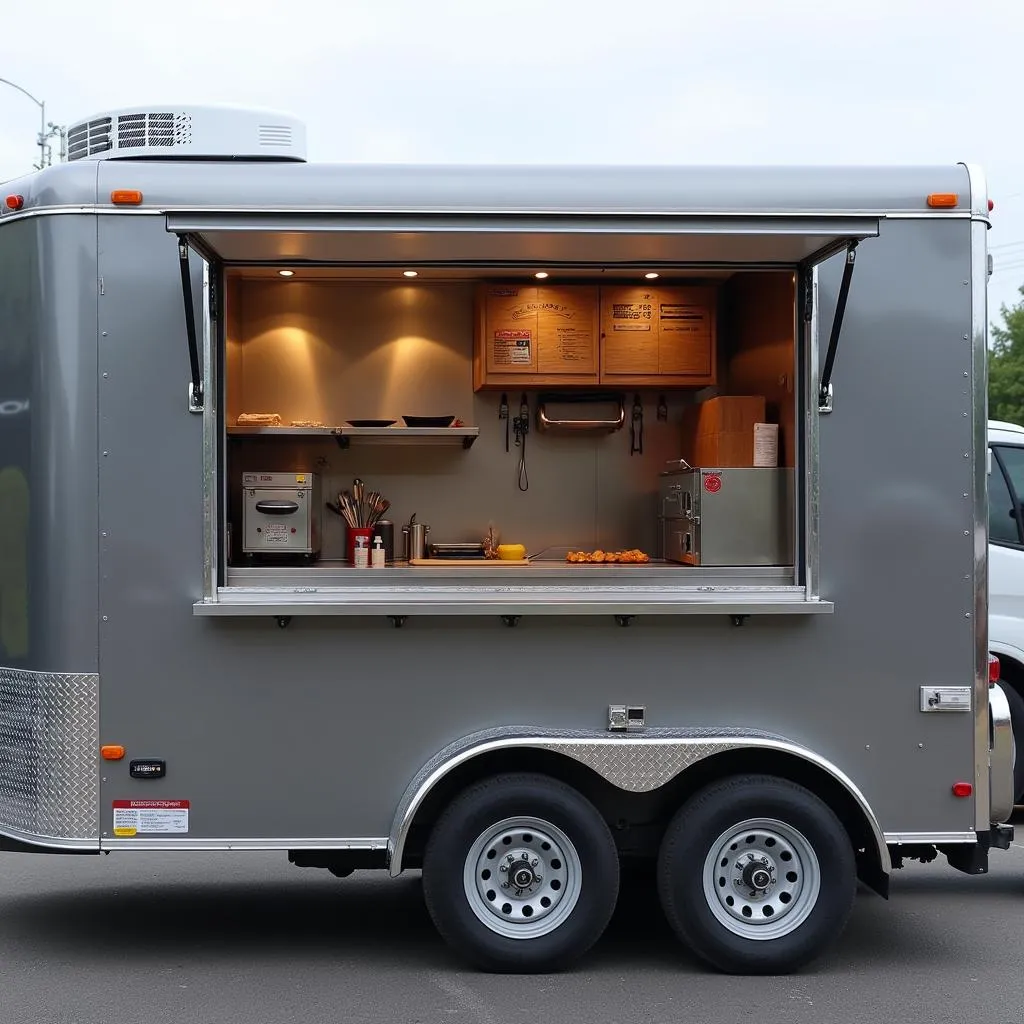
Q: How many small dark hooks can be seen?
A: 5